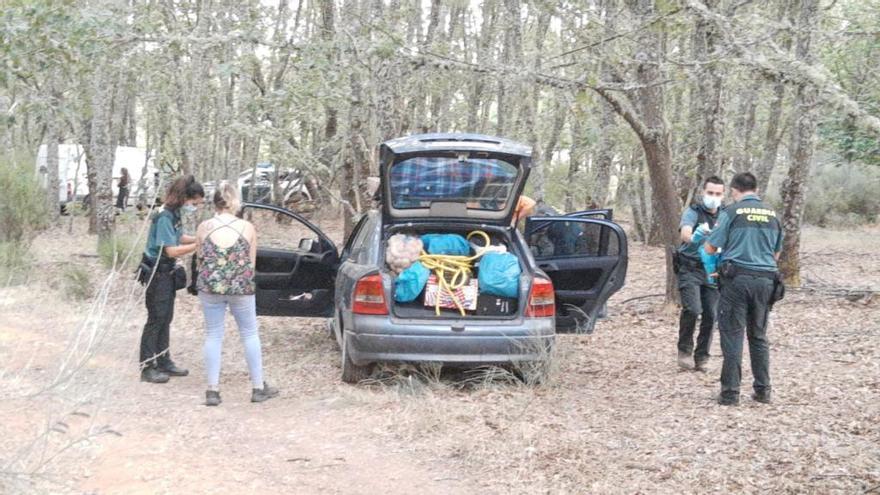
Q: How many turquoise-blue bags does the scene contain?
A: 3